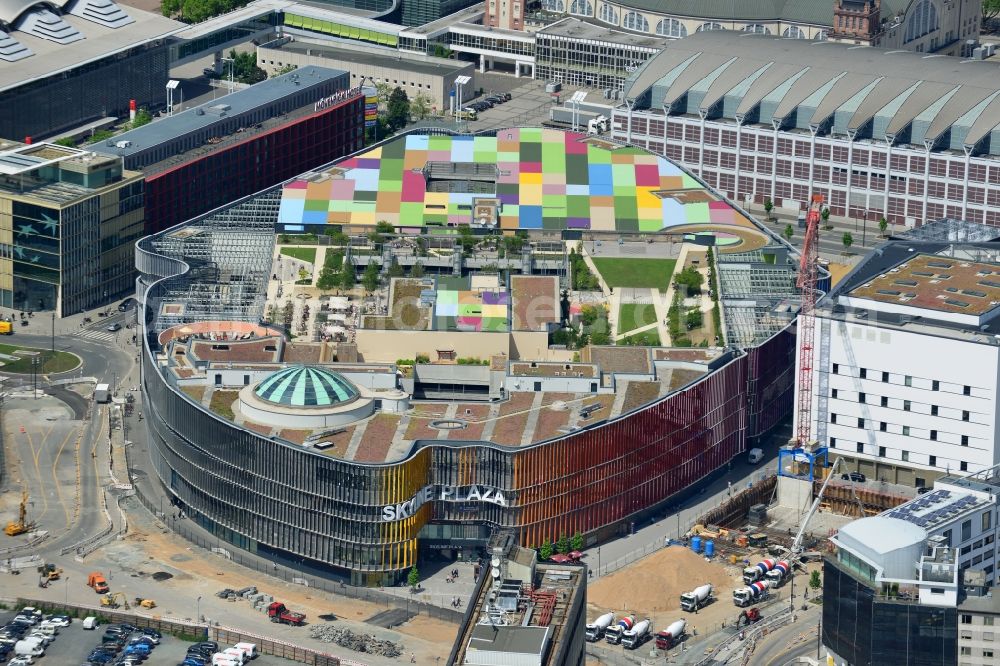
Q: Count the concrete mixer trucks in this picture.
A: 8